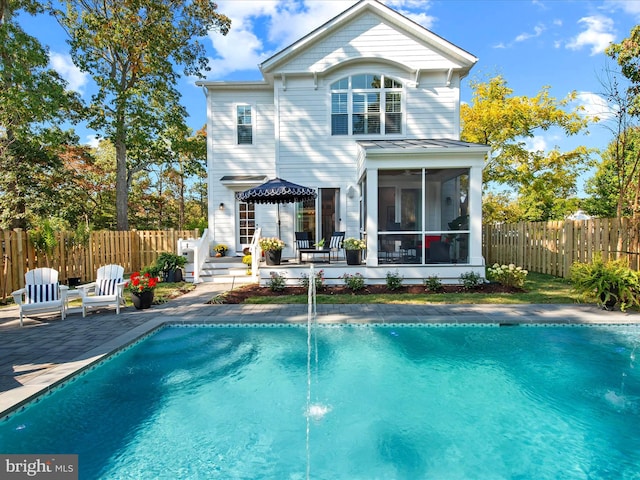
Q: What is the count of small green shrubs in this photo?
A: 6